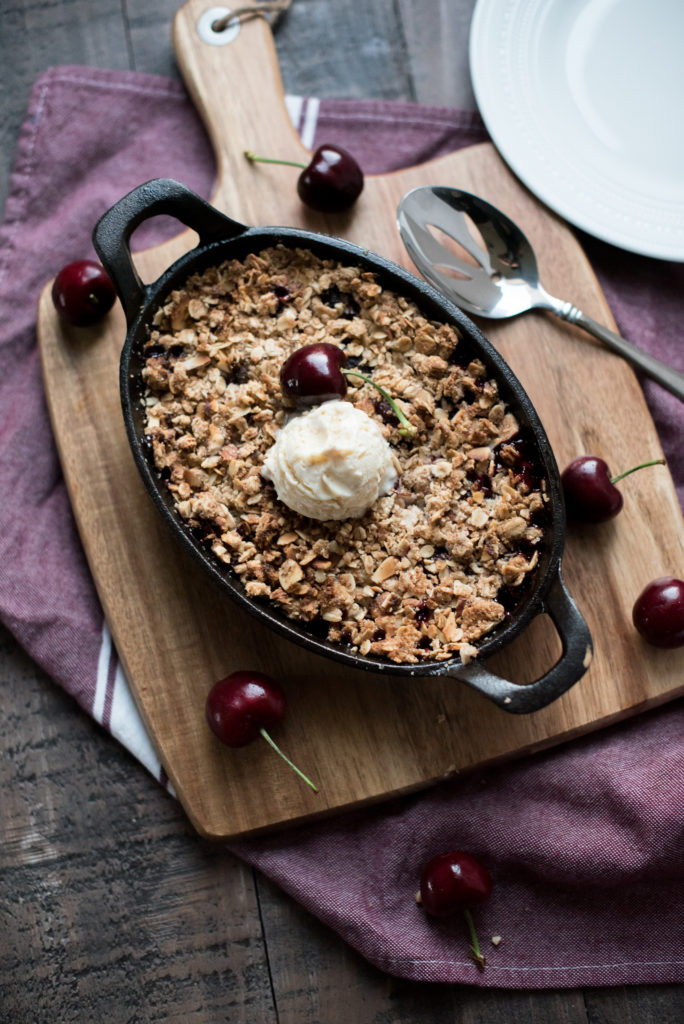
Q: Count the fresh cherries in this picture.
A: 7